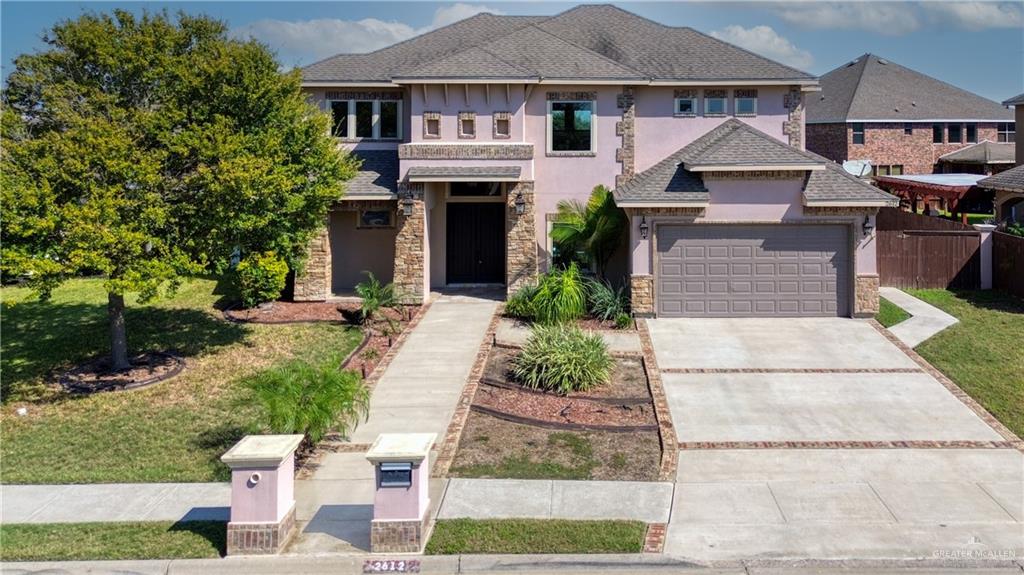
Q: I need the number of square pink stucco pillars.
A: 2